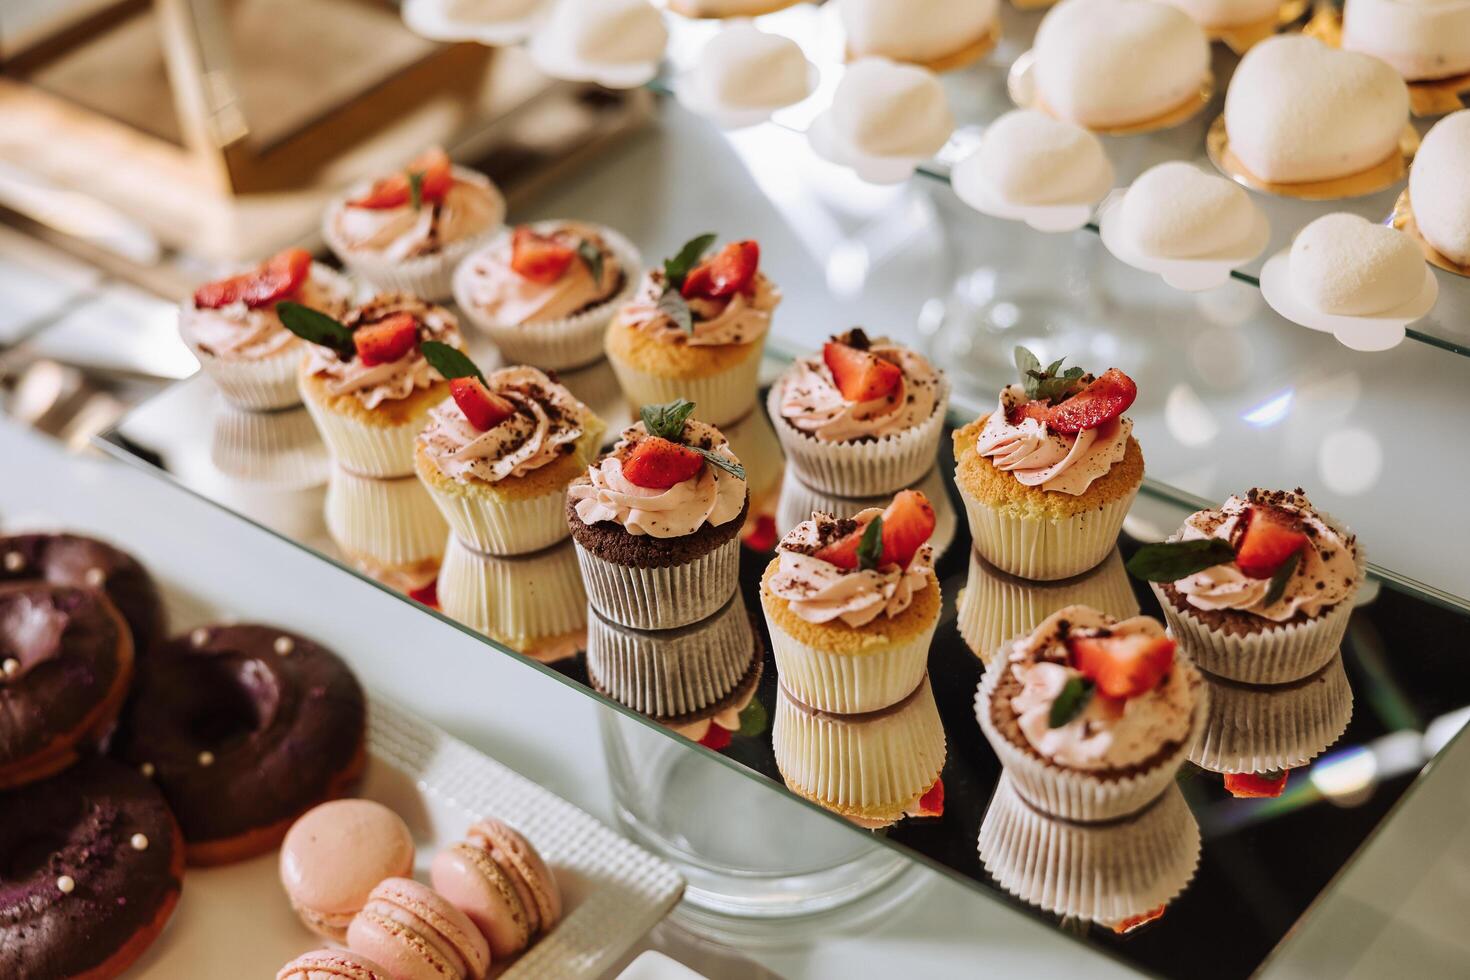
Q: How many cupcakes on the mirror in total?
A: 12